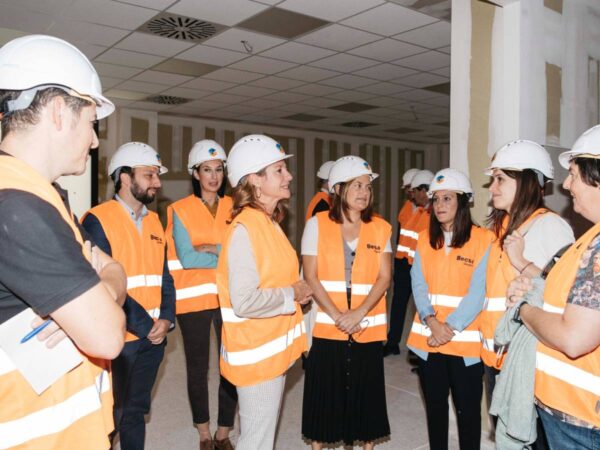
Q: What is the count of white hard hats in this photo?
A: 11